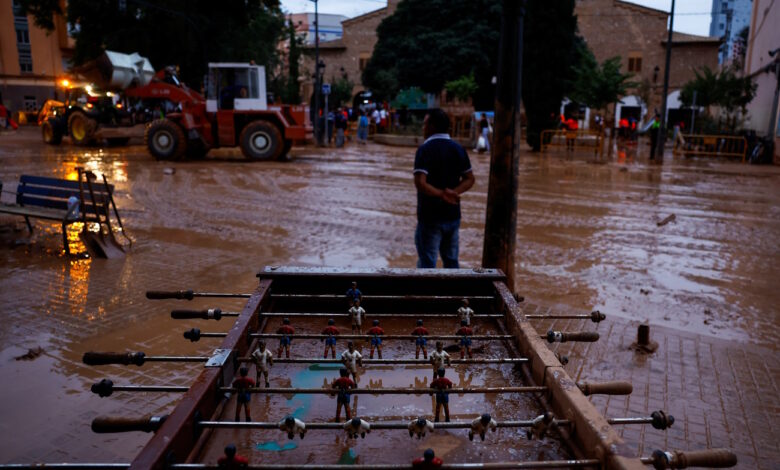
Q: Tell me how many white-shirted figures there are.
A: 10